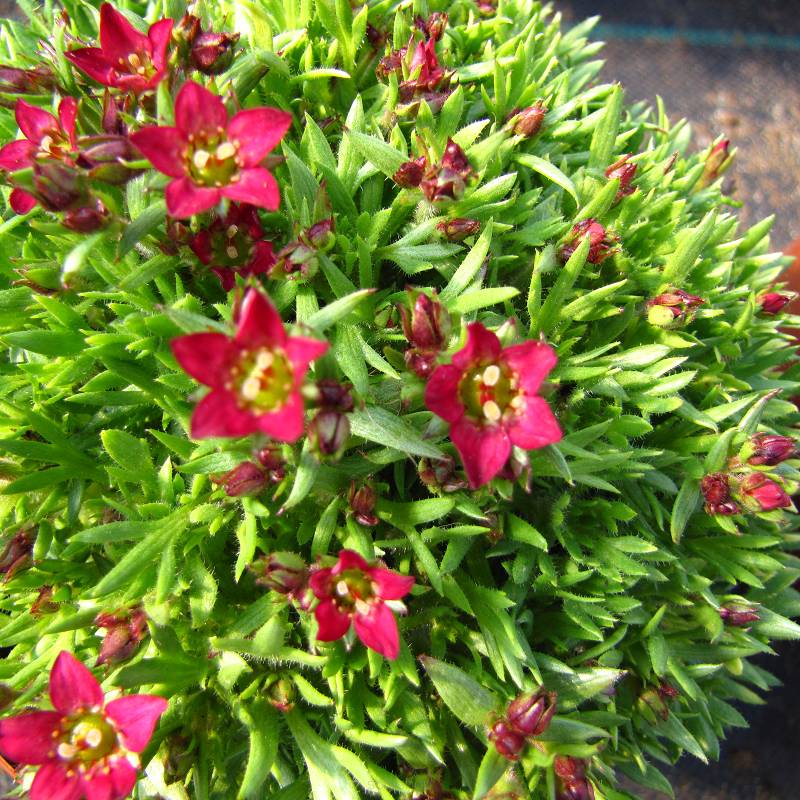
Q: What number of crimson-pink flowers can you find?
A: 8